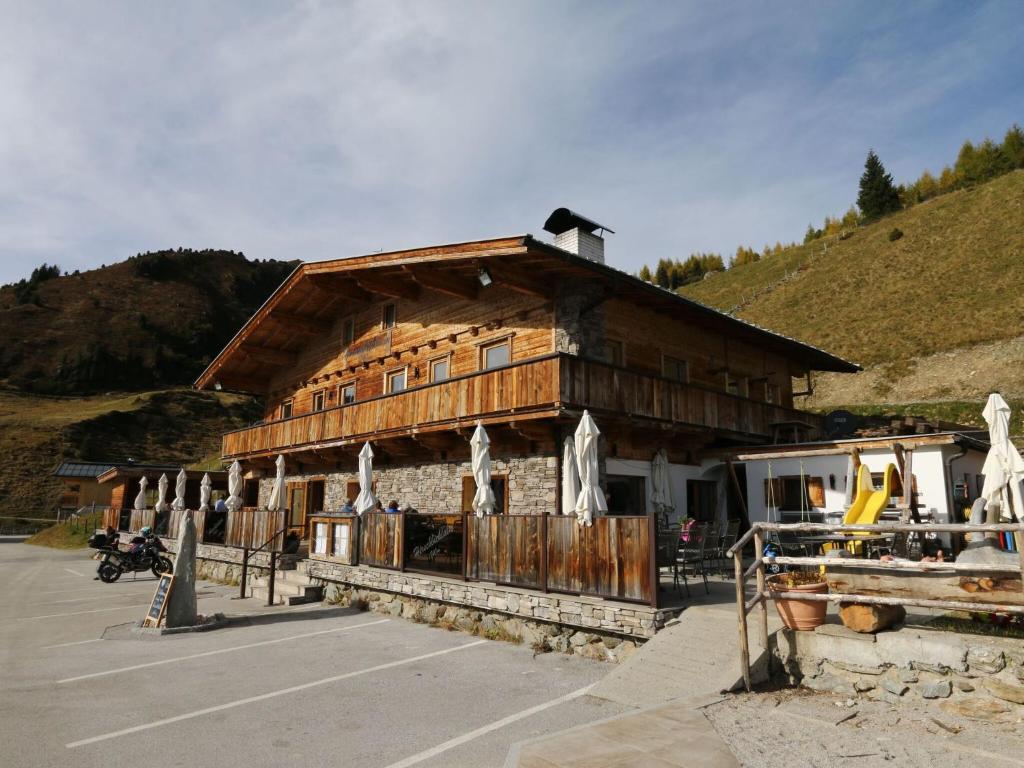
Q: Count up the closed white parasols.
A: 12